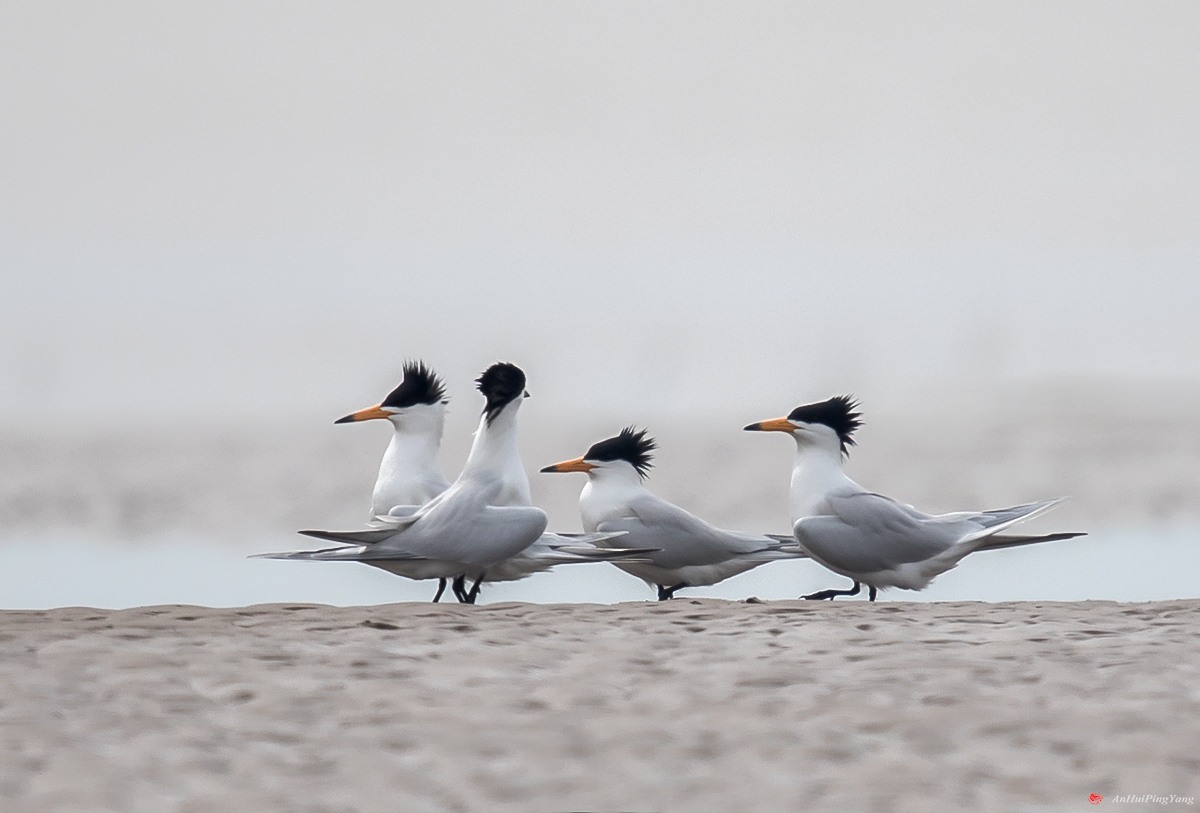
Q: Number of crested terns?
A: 4